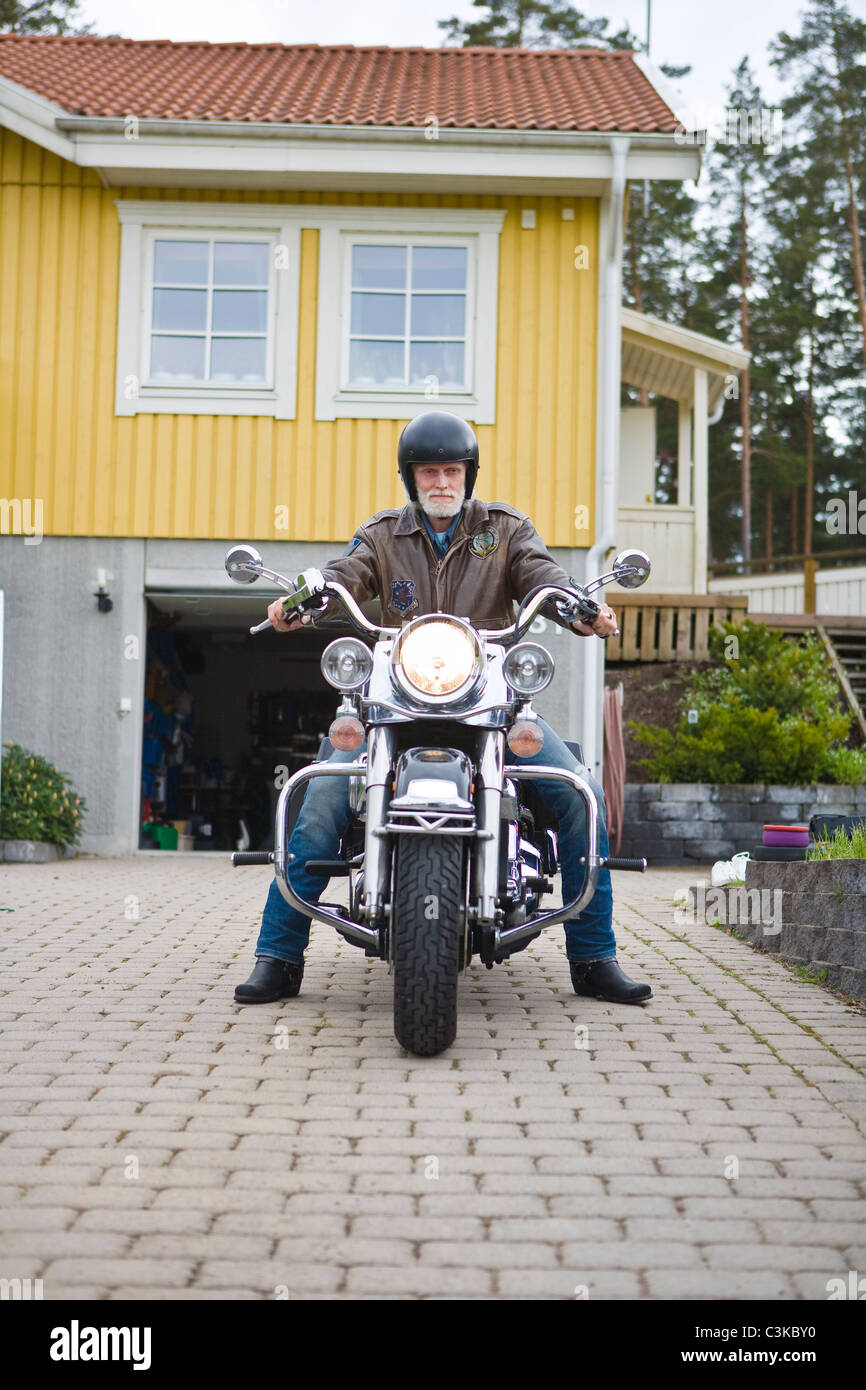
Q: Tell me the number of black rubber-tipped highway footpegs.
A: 2